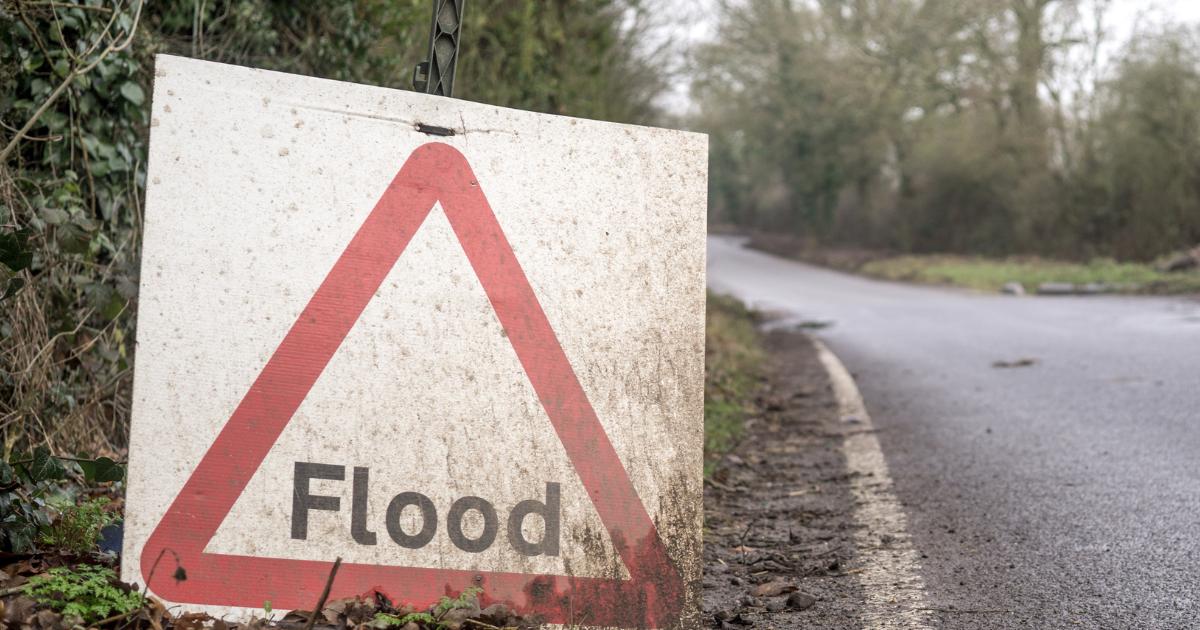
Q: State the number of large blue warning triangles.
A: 0